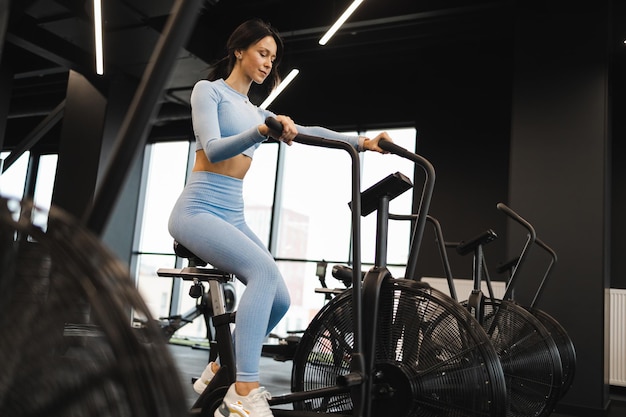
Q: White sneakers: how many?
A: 2